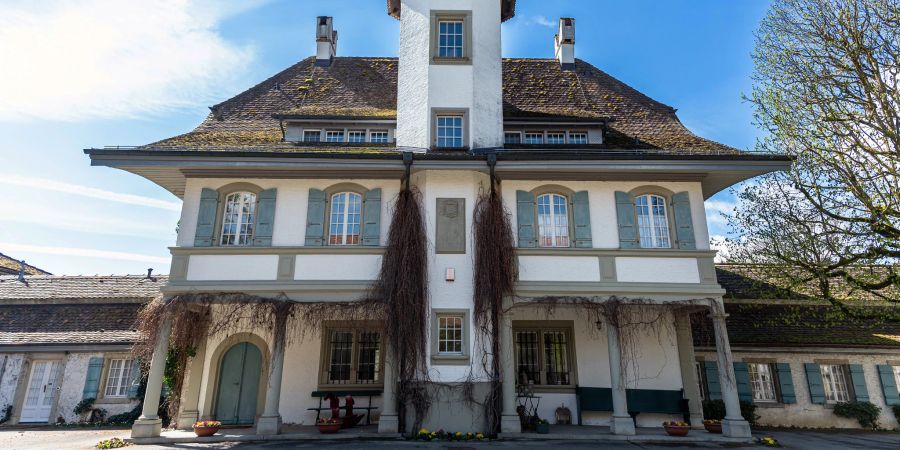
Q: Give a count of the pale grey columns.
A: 6